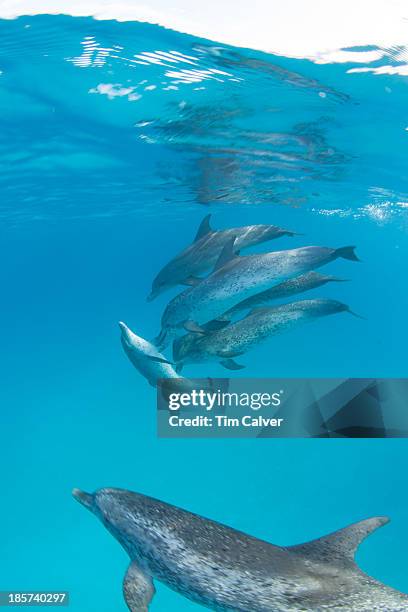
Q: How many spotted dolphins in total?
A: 6